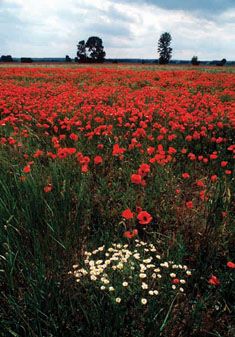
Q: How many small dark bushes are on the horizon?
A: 5